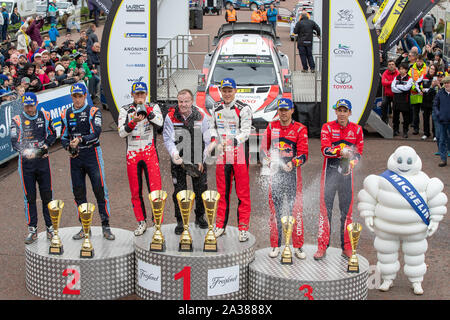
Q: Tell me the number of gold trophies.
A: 7